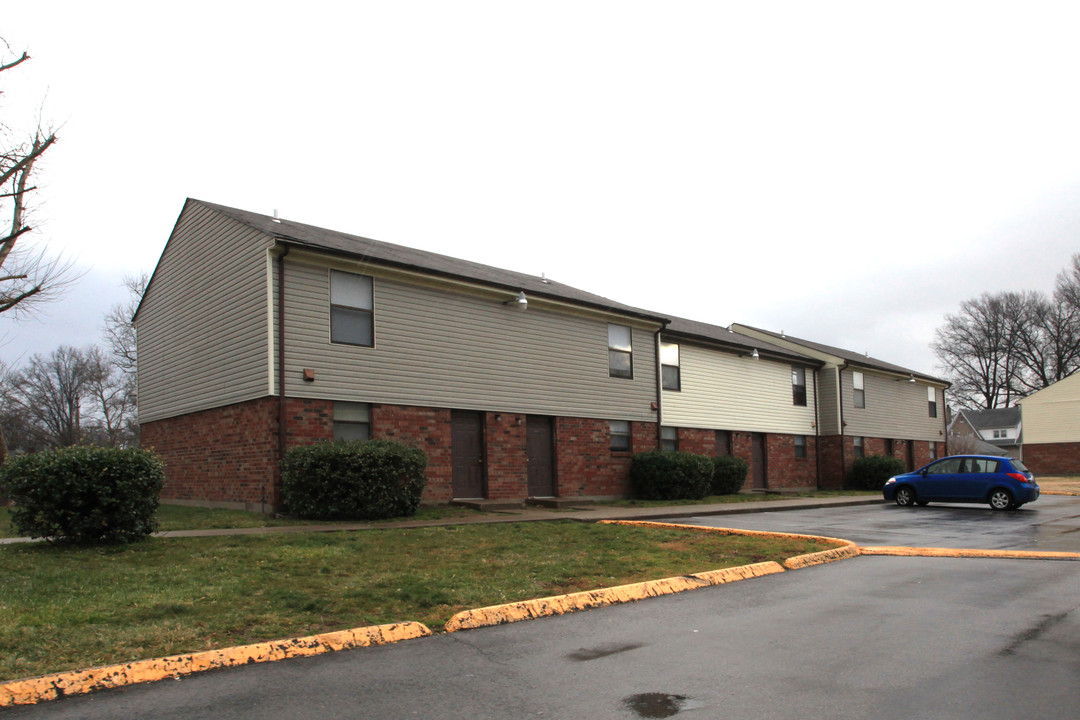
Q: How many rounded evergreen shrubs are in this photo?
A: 5